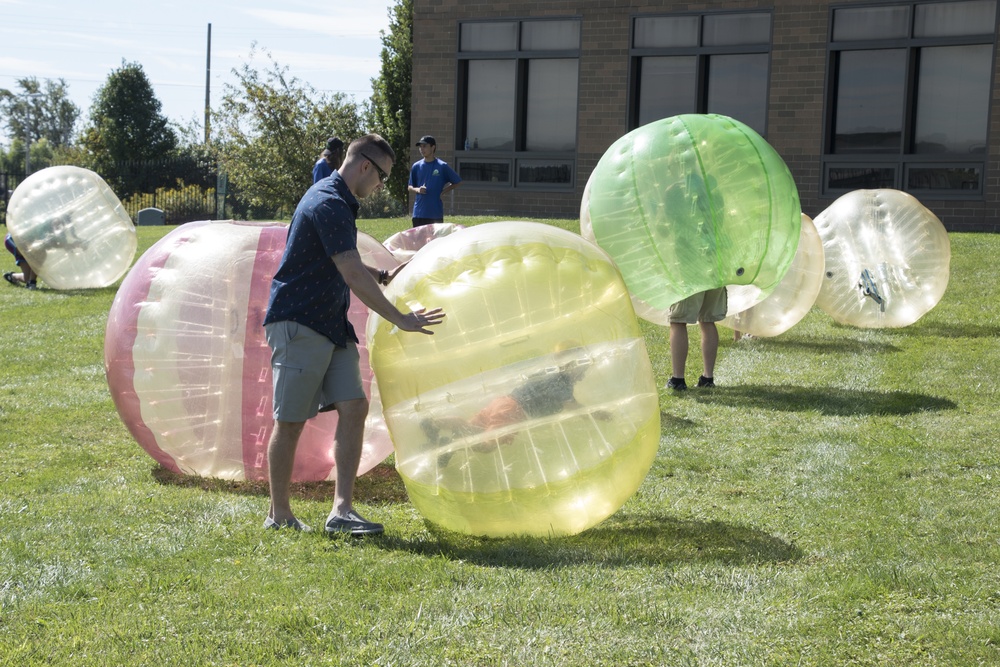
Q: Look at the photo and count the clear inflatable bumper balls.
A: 3